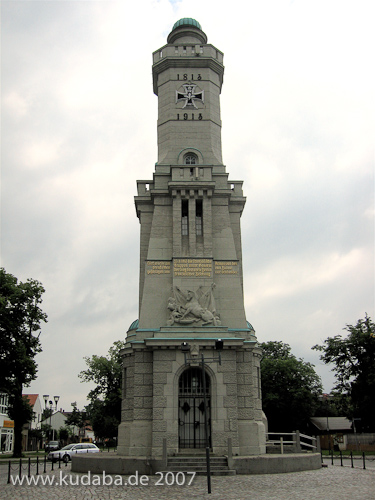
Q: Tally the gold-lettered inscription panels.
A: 3